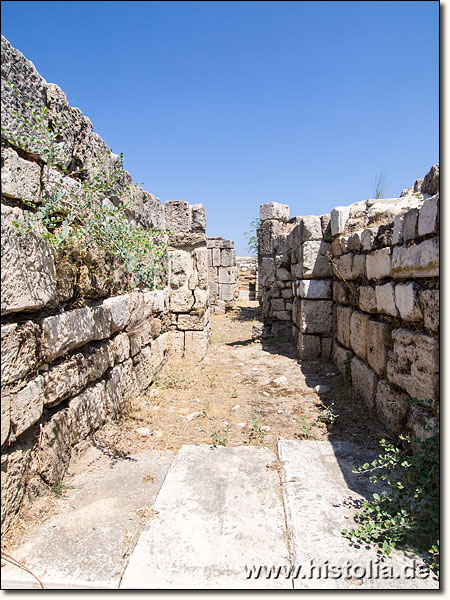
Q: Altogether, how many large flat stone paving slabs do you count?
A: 3